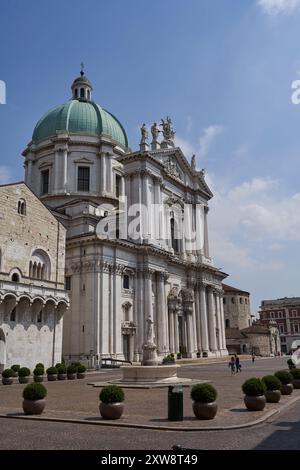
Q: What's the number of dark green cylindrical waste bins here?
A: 1